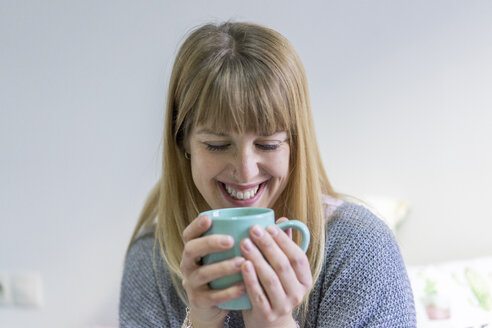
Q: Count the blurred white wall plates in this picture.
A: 2